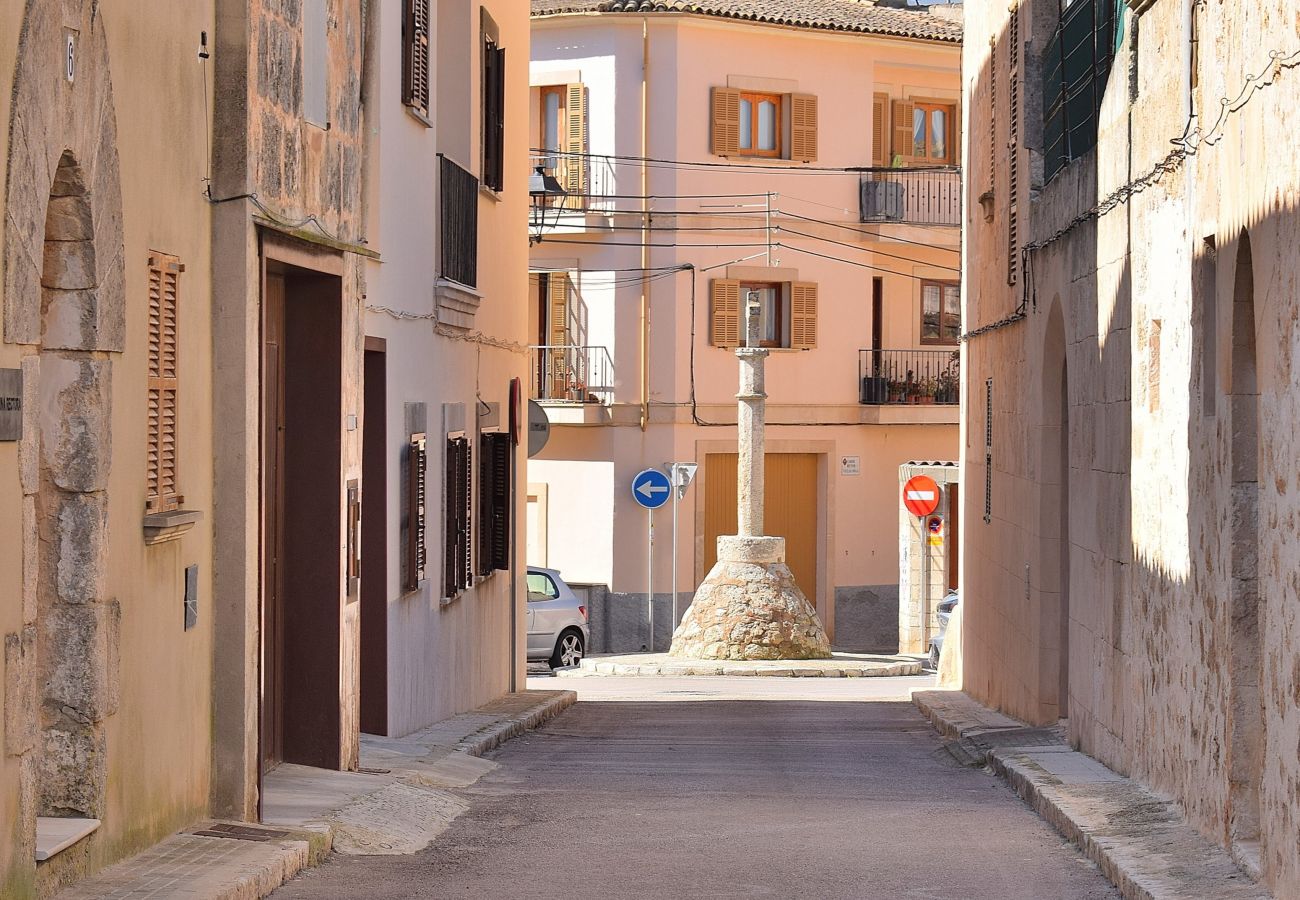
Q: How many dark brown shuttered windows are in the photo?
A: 5